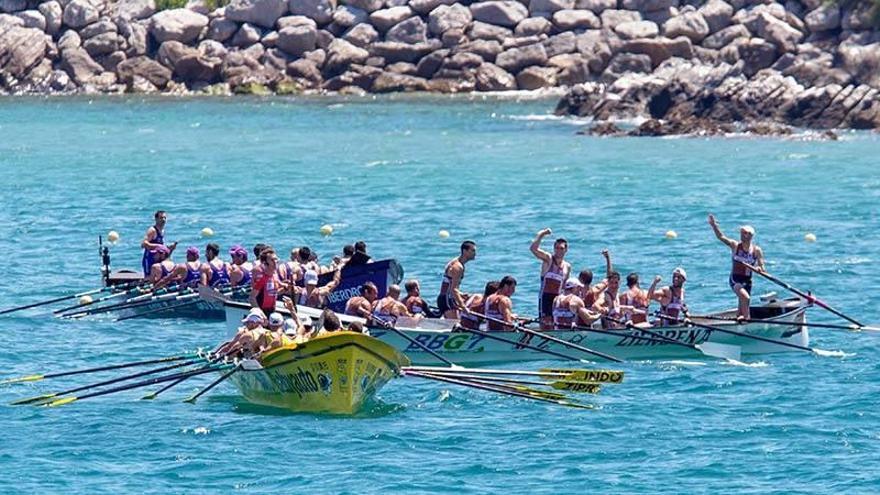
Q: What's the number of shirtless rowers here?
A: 0